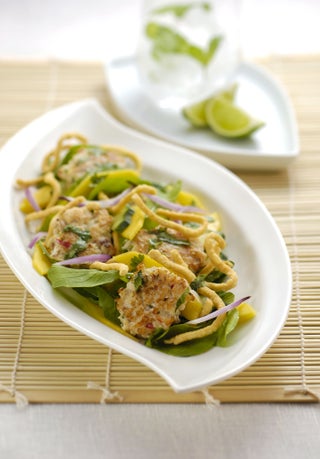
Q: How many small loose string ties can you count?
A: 4